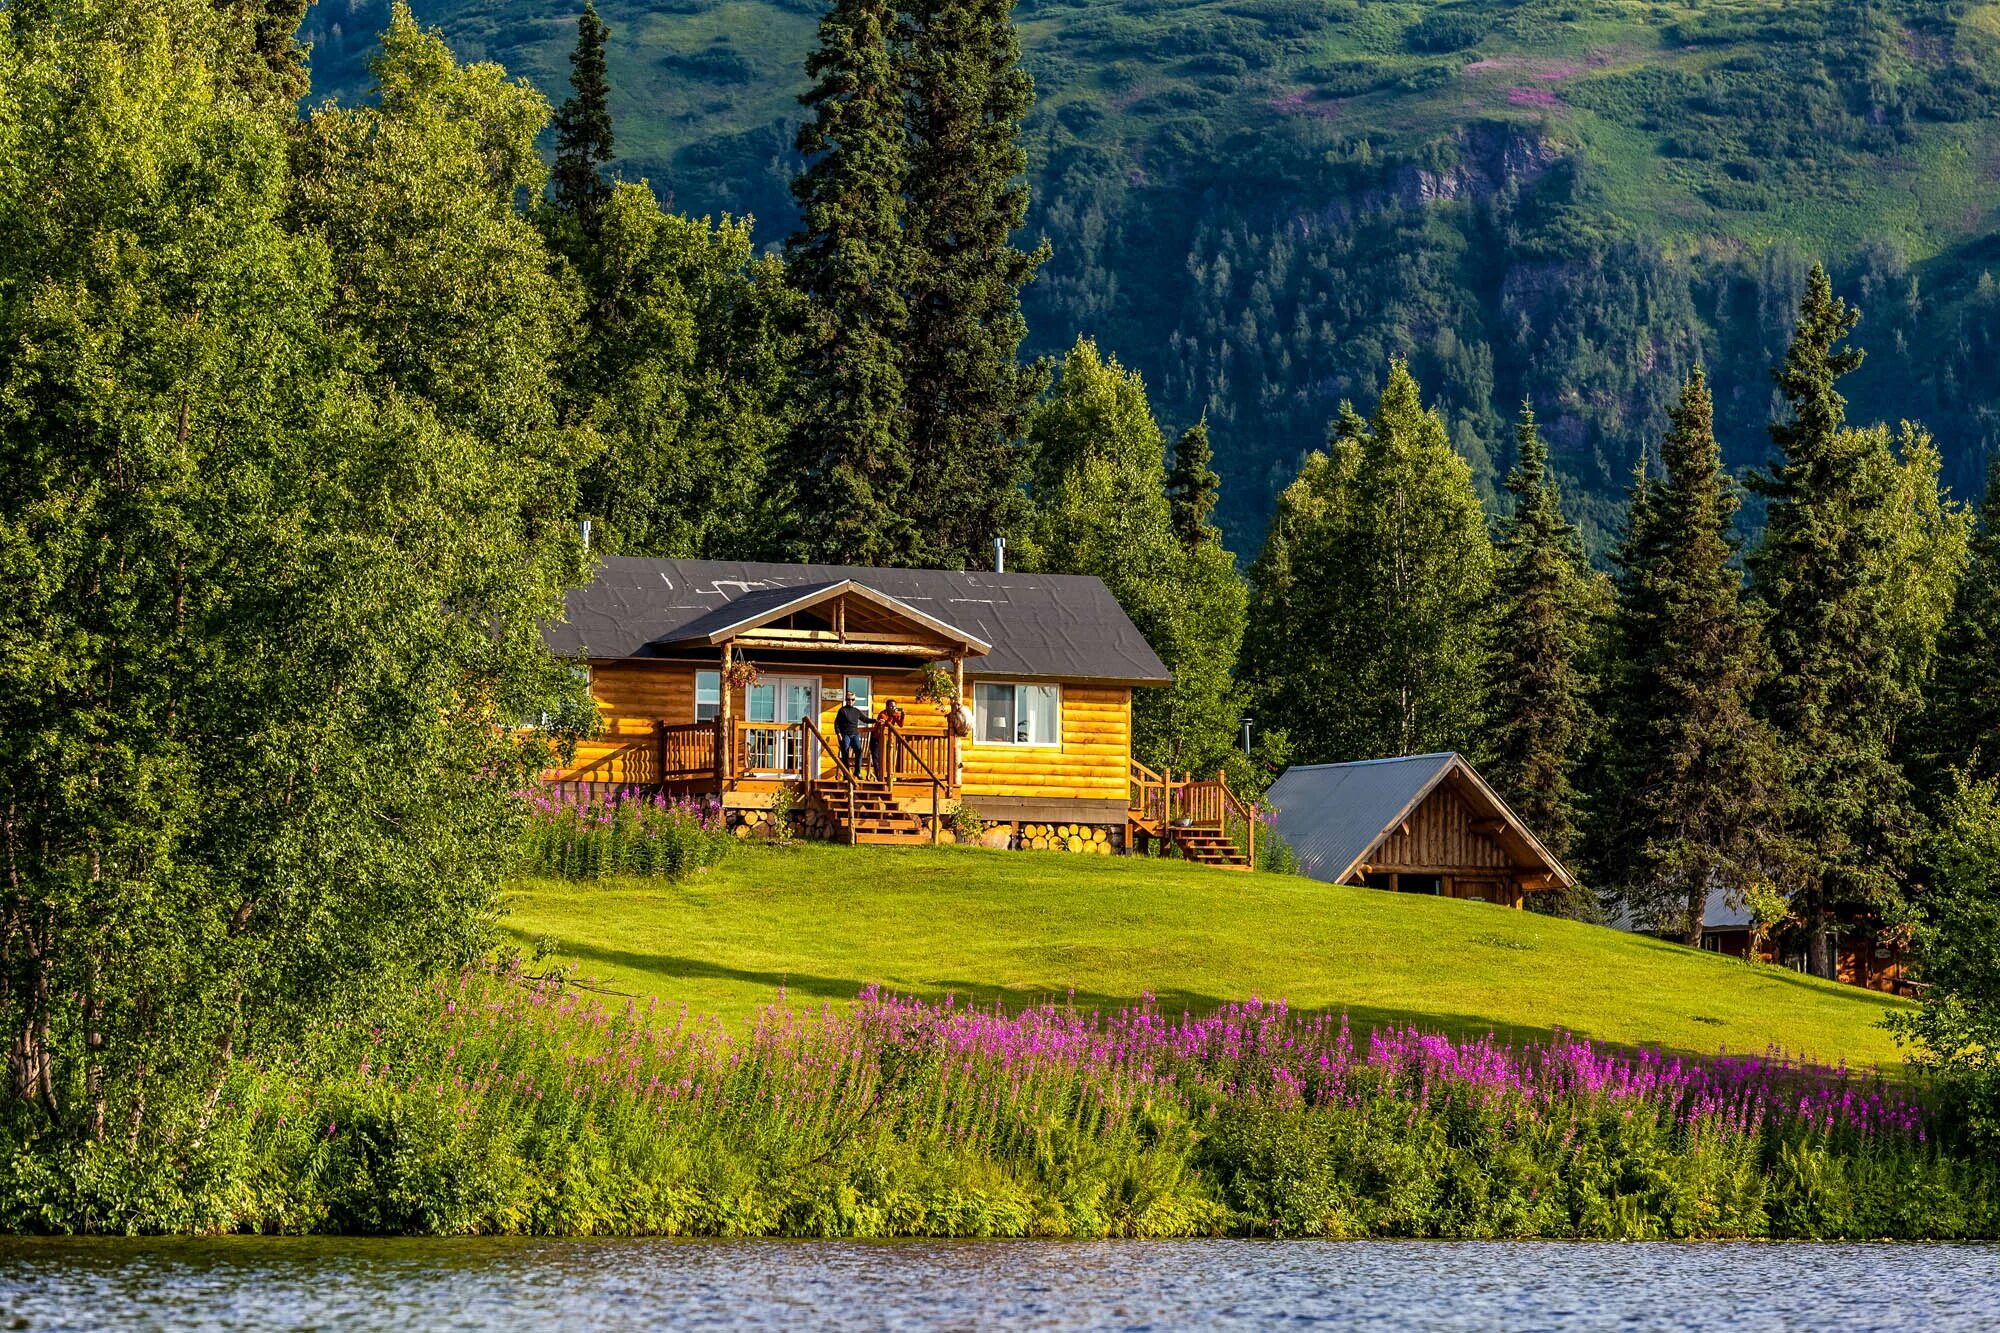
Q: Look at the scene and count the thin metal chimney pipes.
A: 3